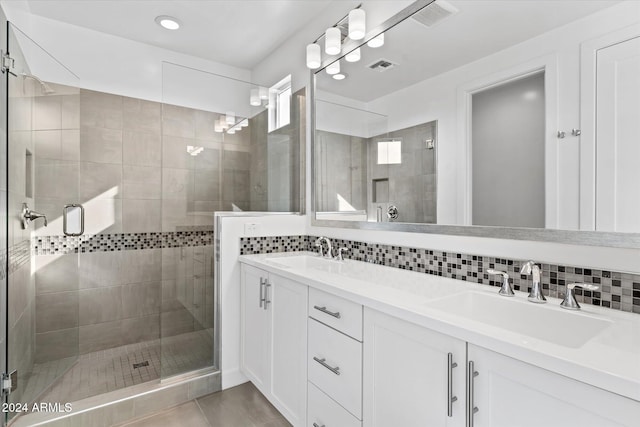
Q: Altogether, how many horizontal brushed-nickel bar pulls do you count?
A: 3